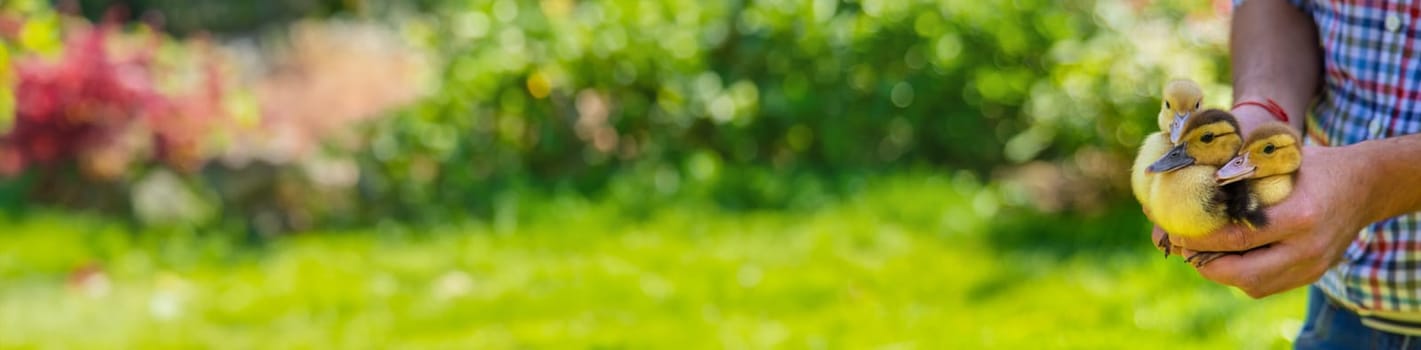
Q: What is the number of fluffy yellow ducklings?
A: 3